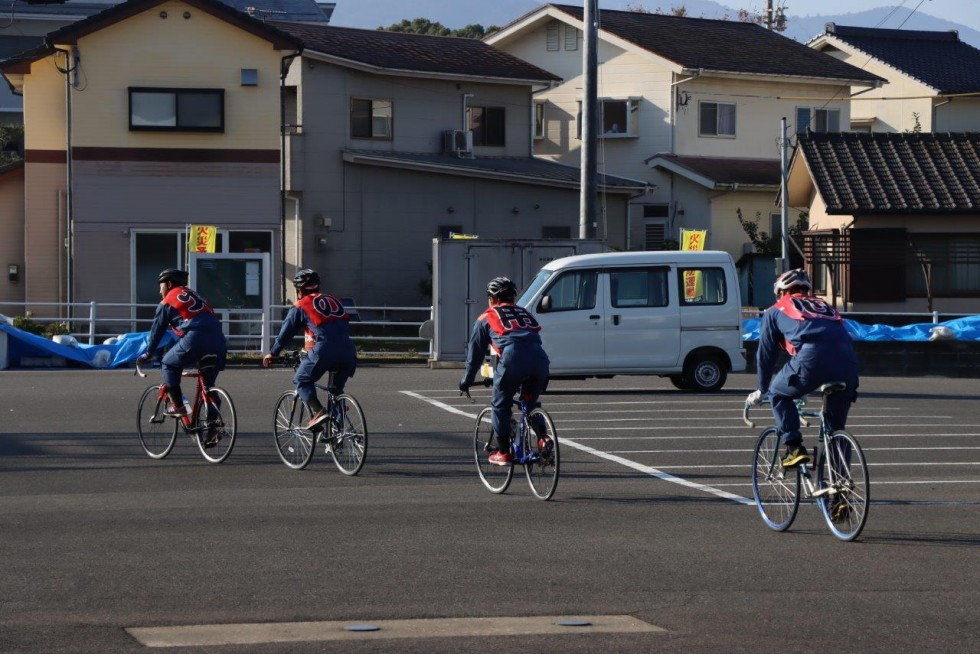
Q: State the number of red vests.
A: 4